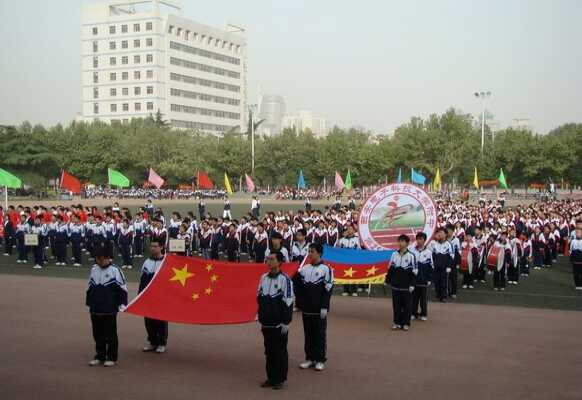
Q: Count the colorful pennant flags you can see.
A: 15